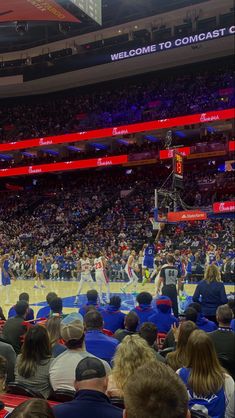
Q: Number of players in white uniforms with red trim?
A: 3